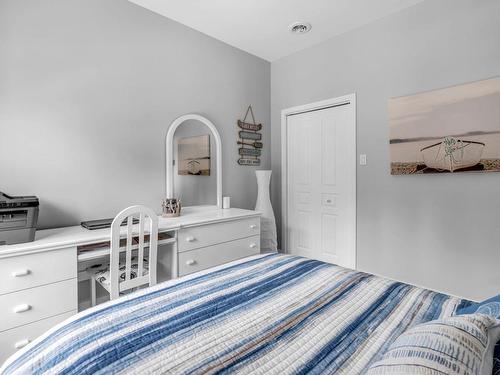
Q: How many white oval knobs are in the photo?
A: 7